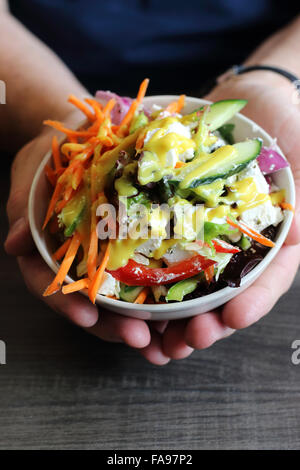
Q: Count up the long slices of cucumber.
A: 2